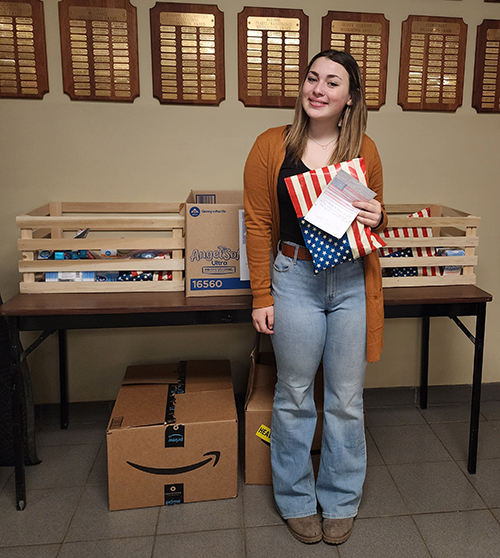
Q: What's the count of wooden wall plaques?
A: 7